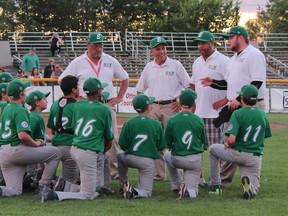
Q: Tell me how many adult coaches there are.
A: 4